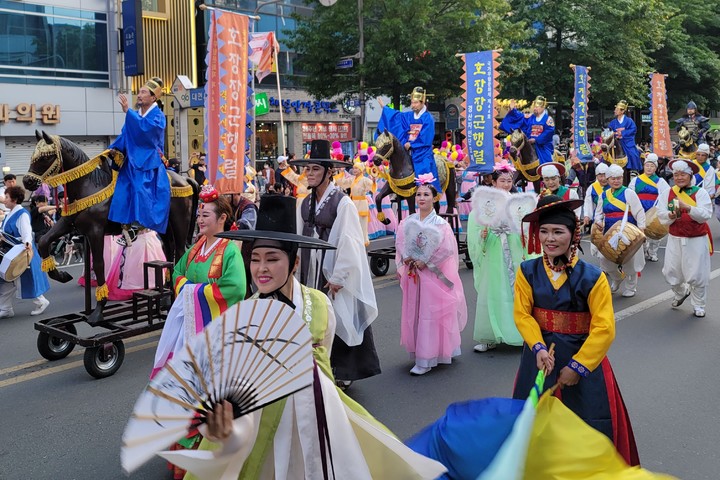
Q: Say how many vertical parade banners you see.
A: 4